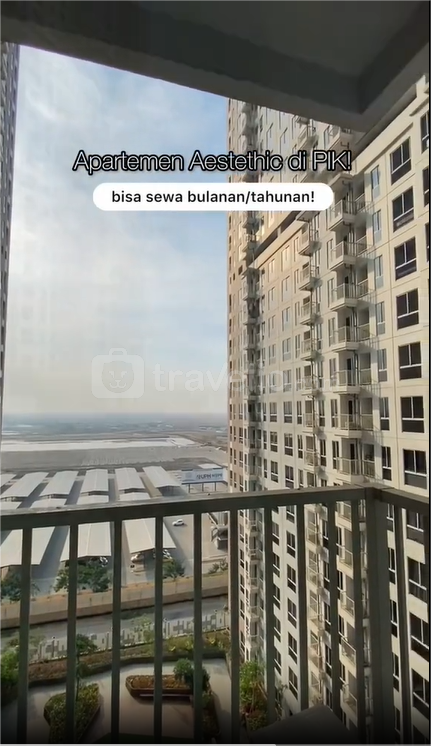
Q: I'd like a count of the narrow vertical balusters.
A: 11